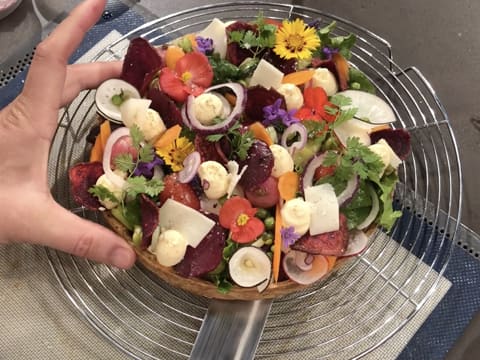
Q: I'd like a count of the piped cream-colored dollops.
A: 10